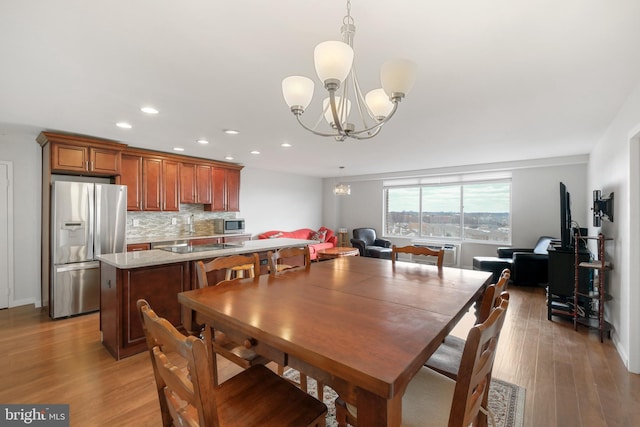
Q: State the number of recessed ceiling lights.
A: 8